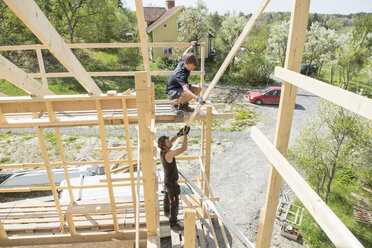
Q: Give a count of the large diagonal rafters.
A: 2